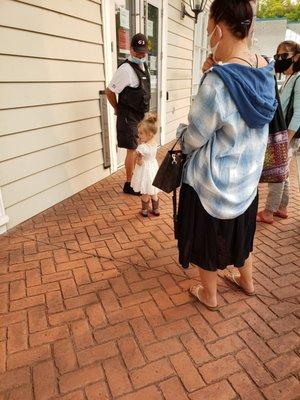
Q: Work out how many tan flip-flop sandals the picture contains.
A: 2